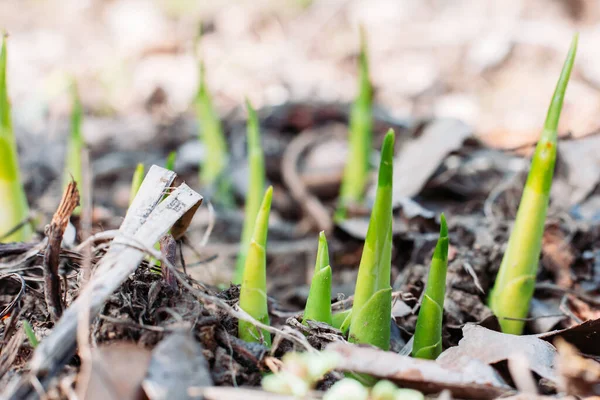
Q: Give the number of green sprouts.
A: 12